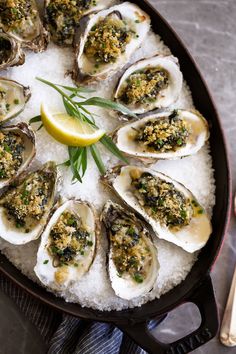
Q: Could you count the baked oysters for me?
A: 12